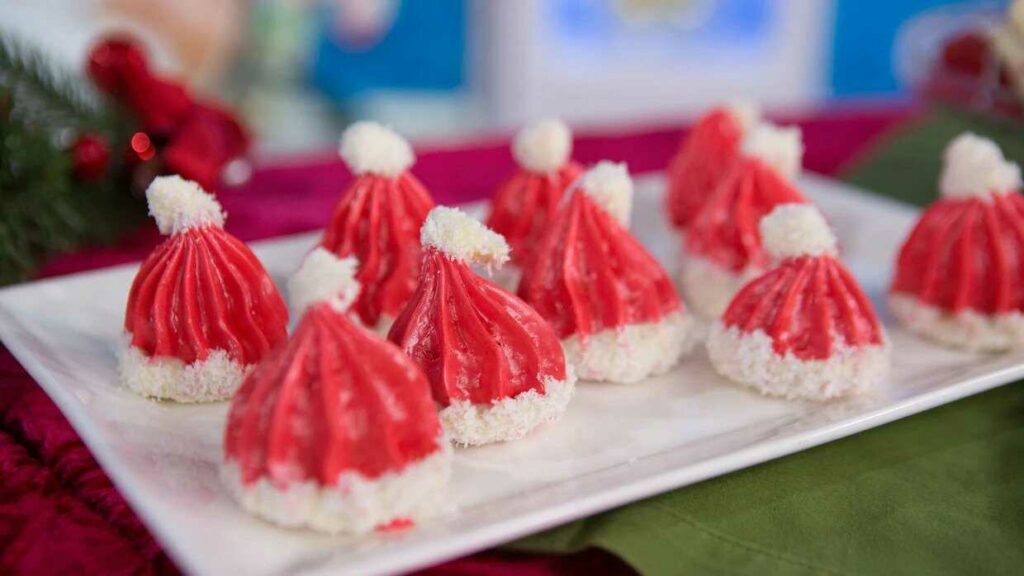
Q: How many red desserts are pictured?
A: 10